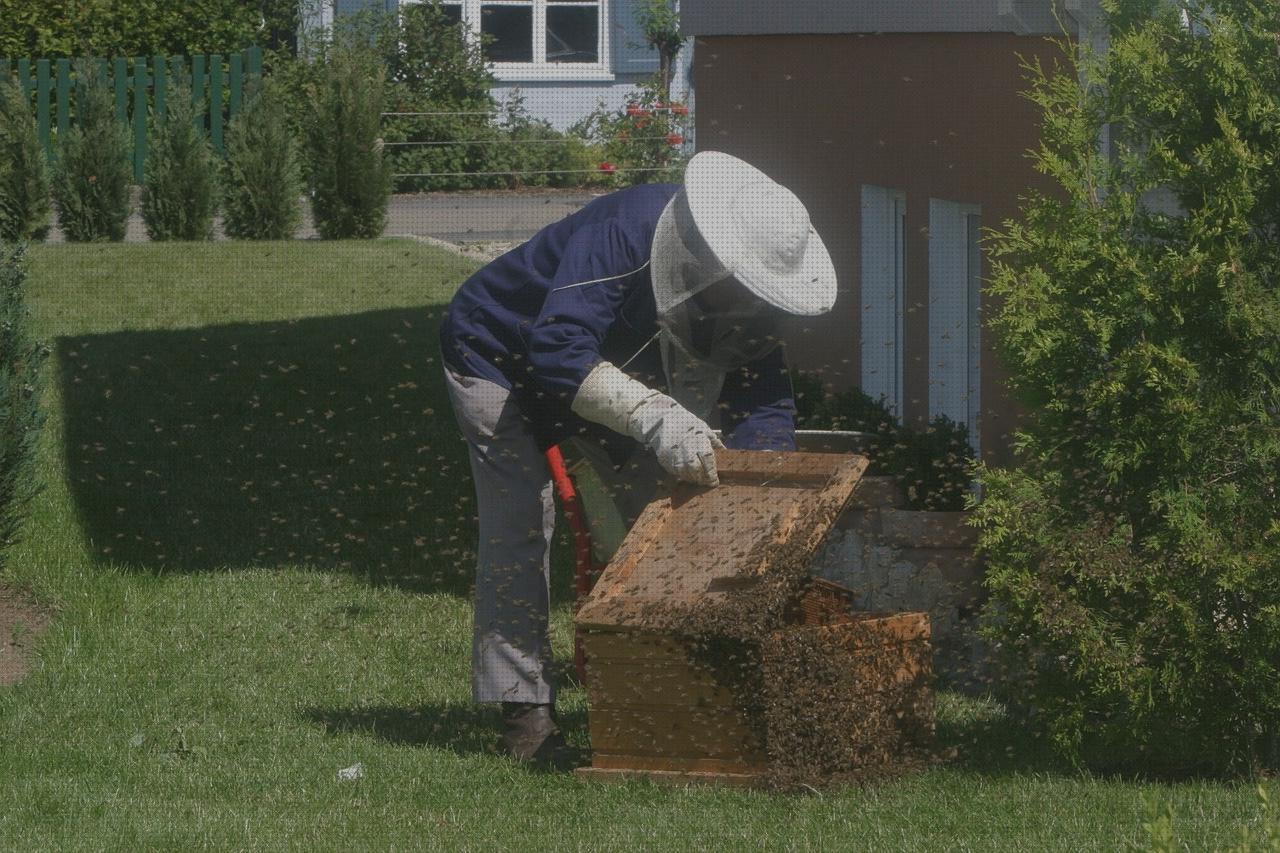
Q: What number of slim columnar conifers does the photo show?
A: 5